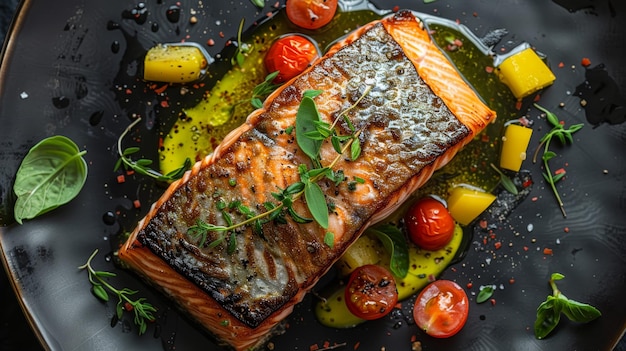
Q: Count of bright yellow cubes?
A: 4